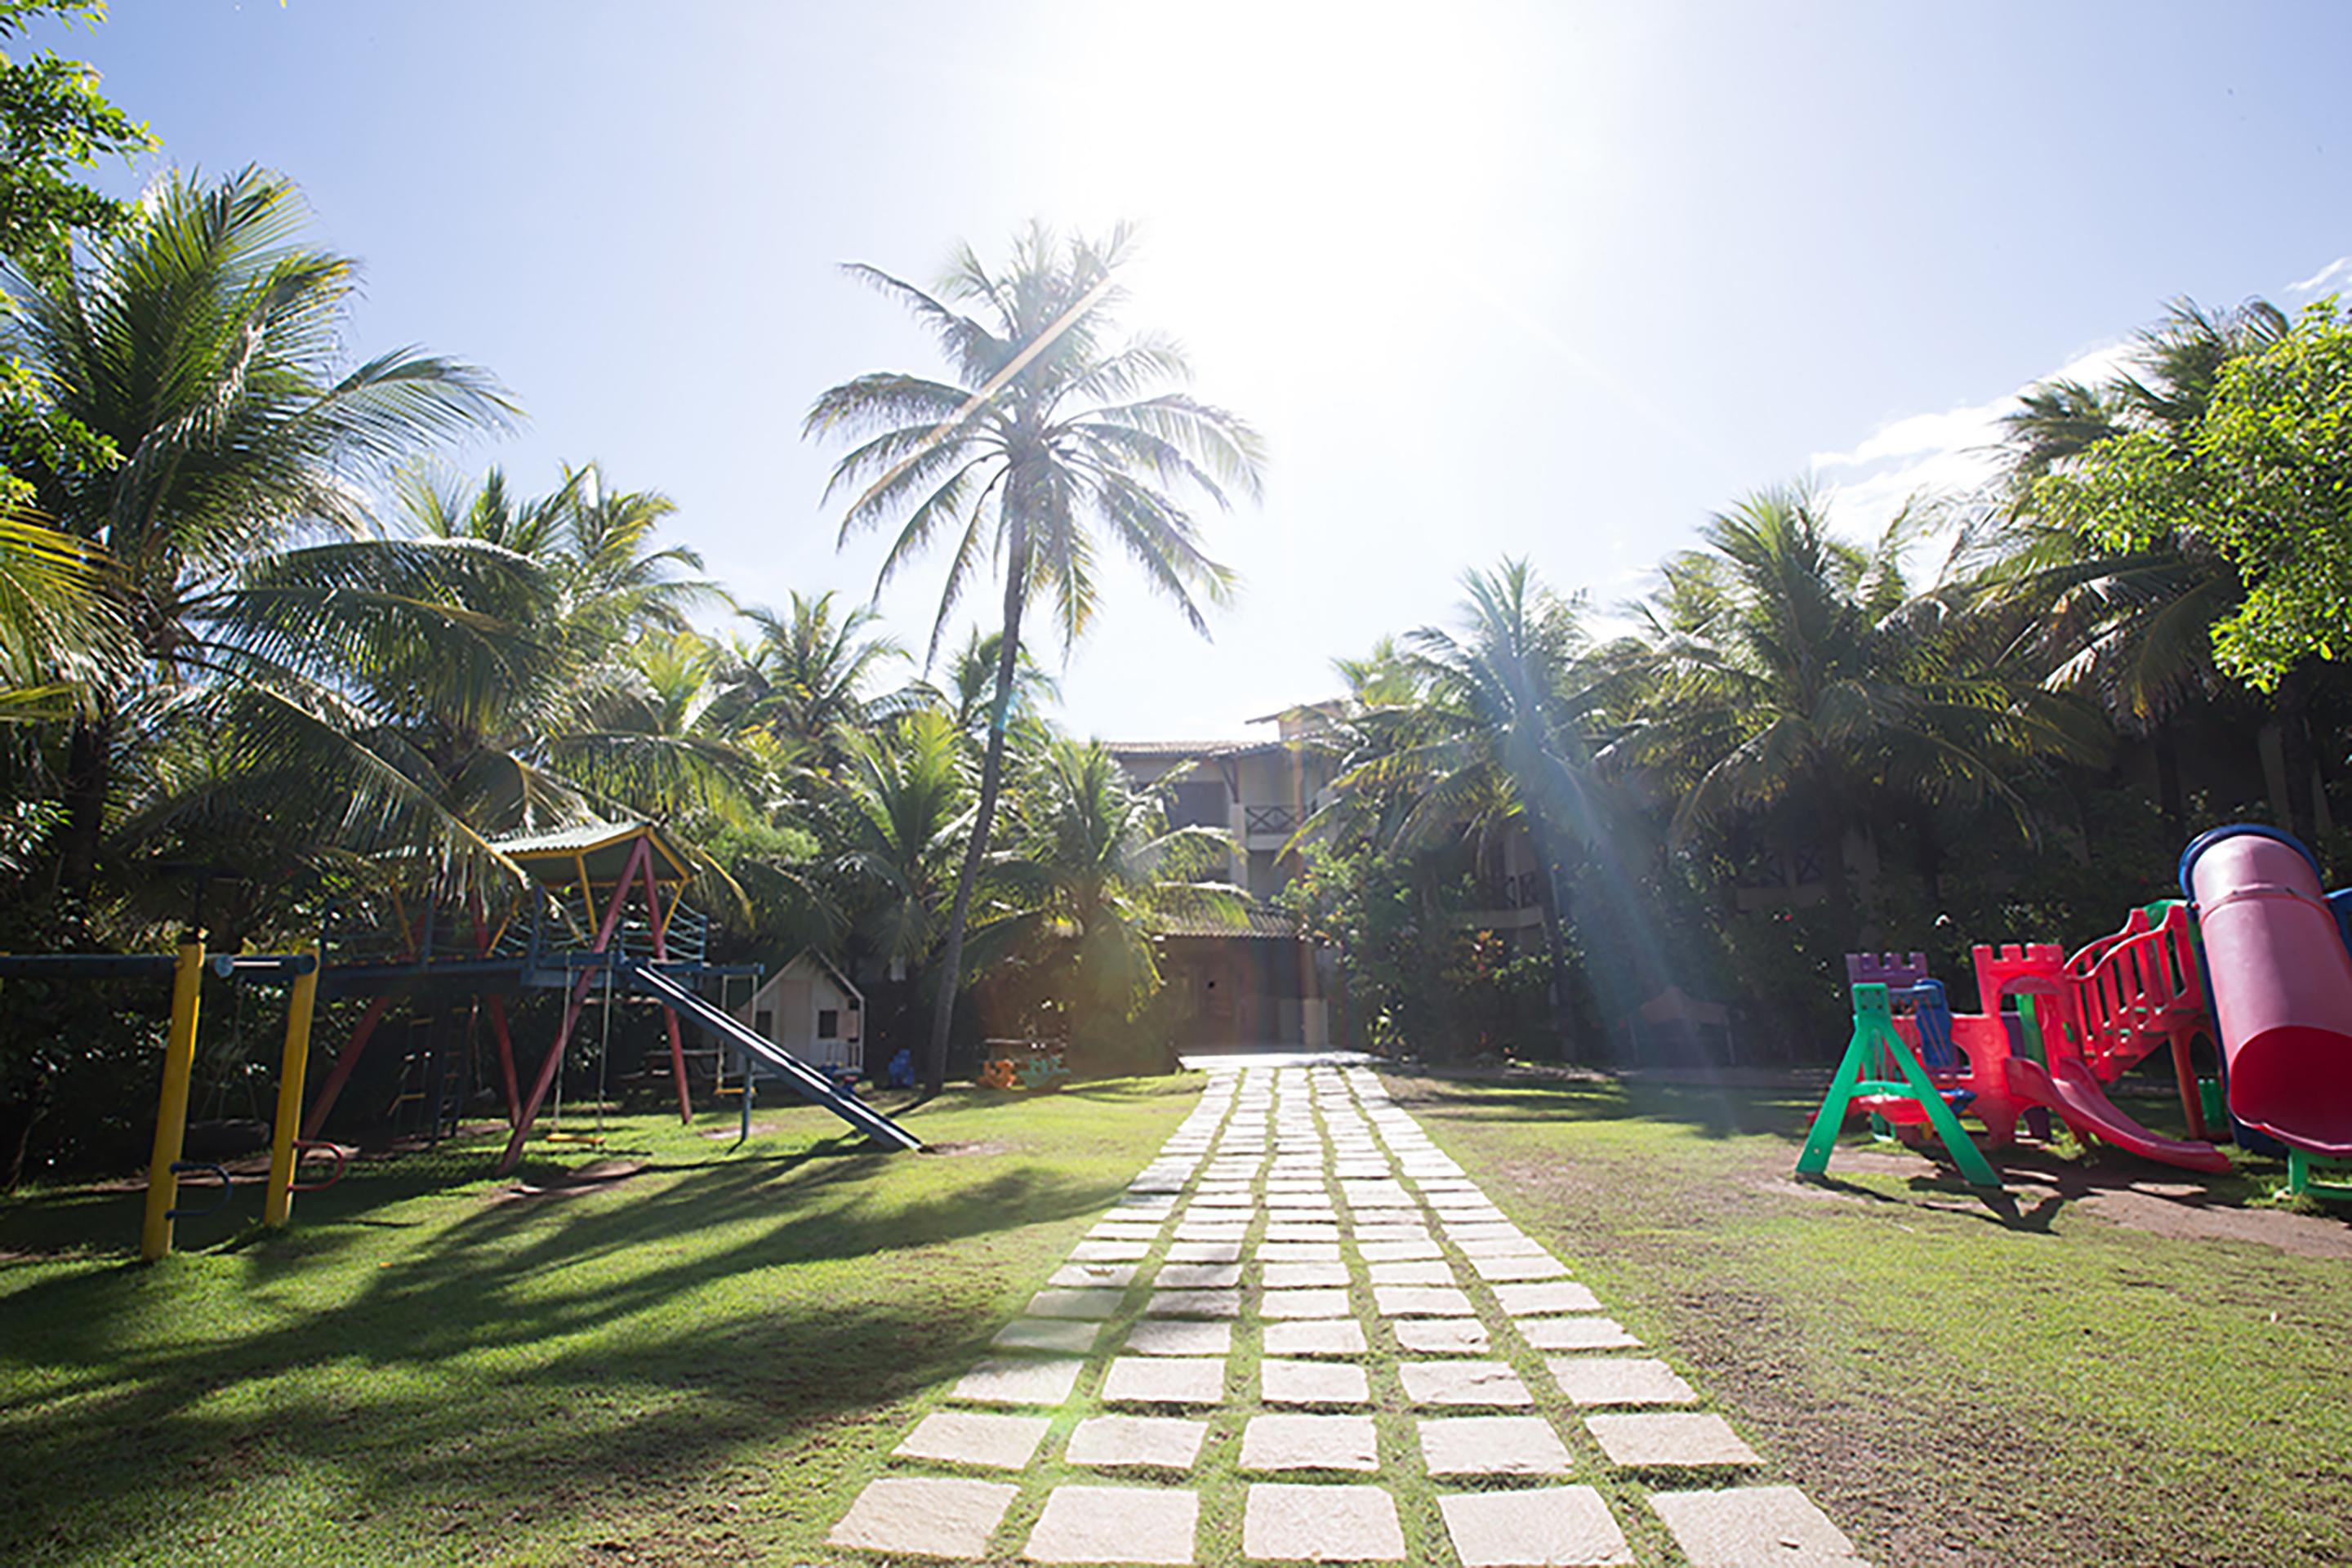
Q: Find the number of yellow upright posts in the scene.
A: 2